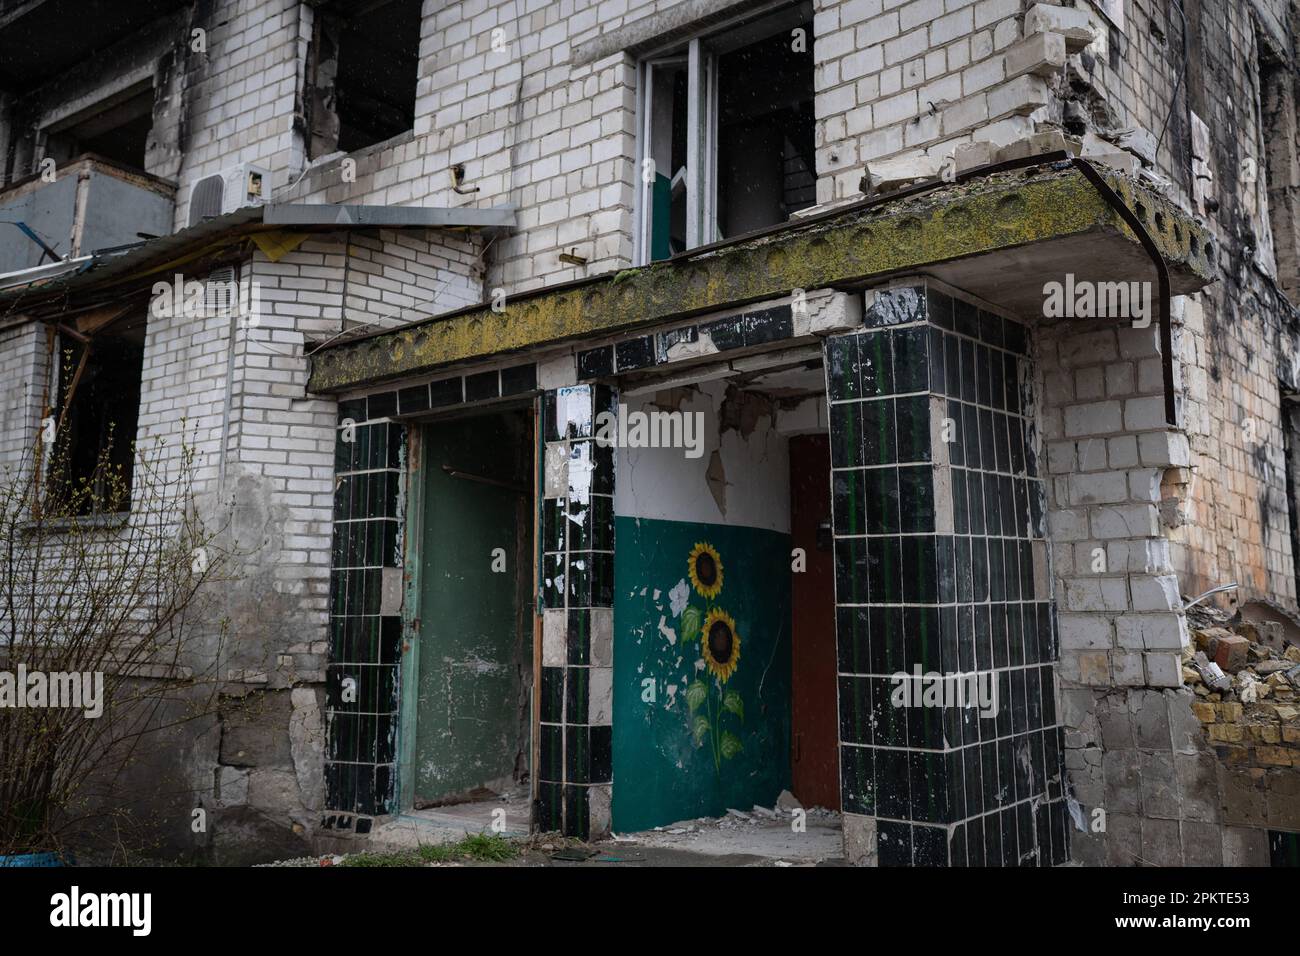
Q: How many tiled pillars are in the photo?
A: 3